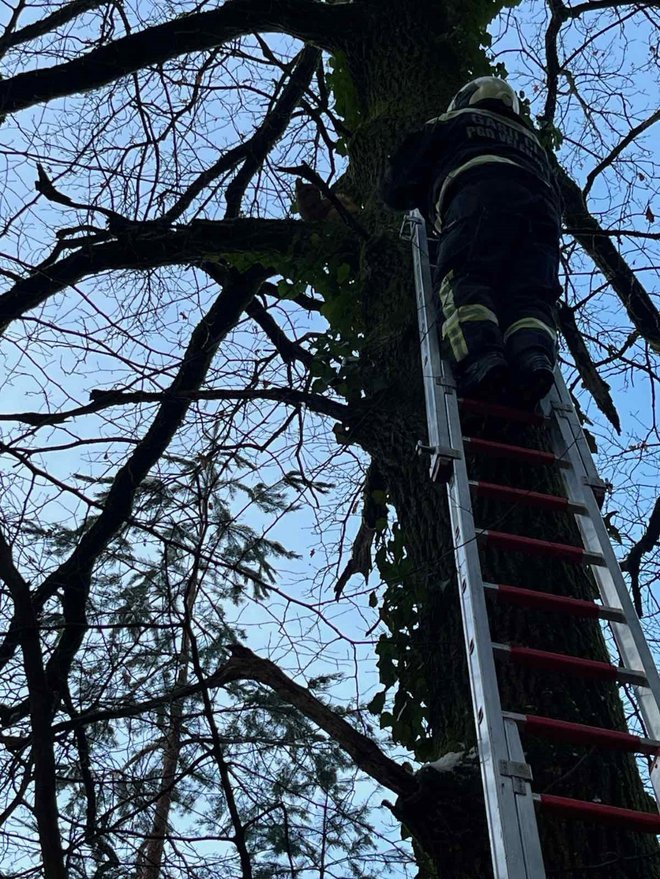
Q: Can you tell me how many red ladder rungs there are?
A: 8